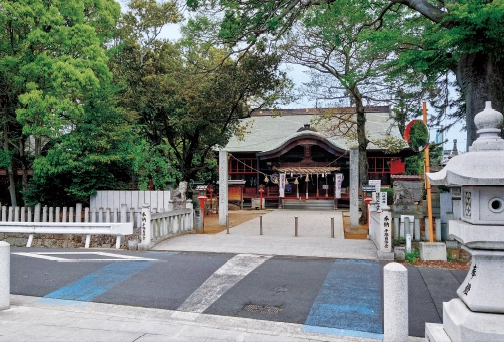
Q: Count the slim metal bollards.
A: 4